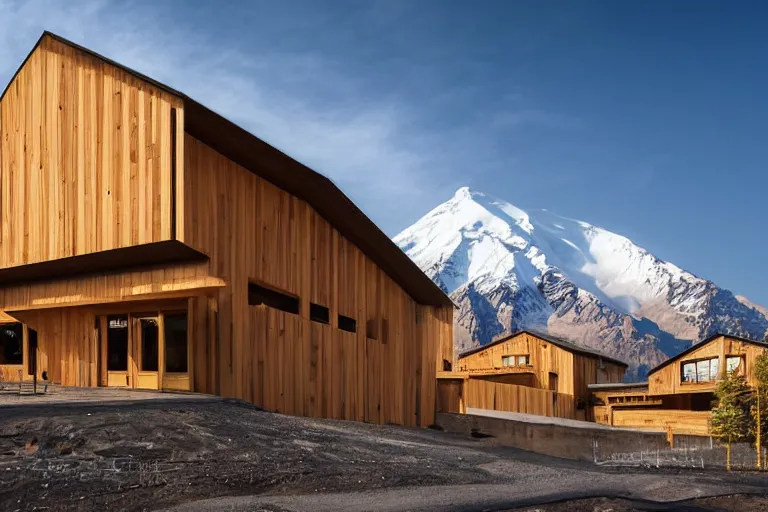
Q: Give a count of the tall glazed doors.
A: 3